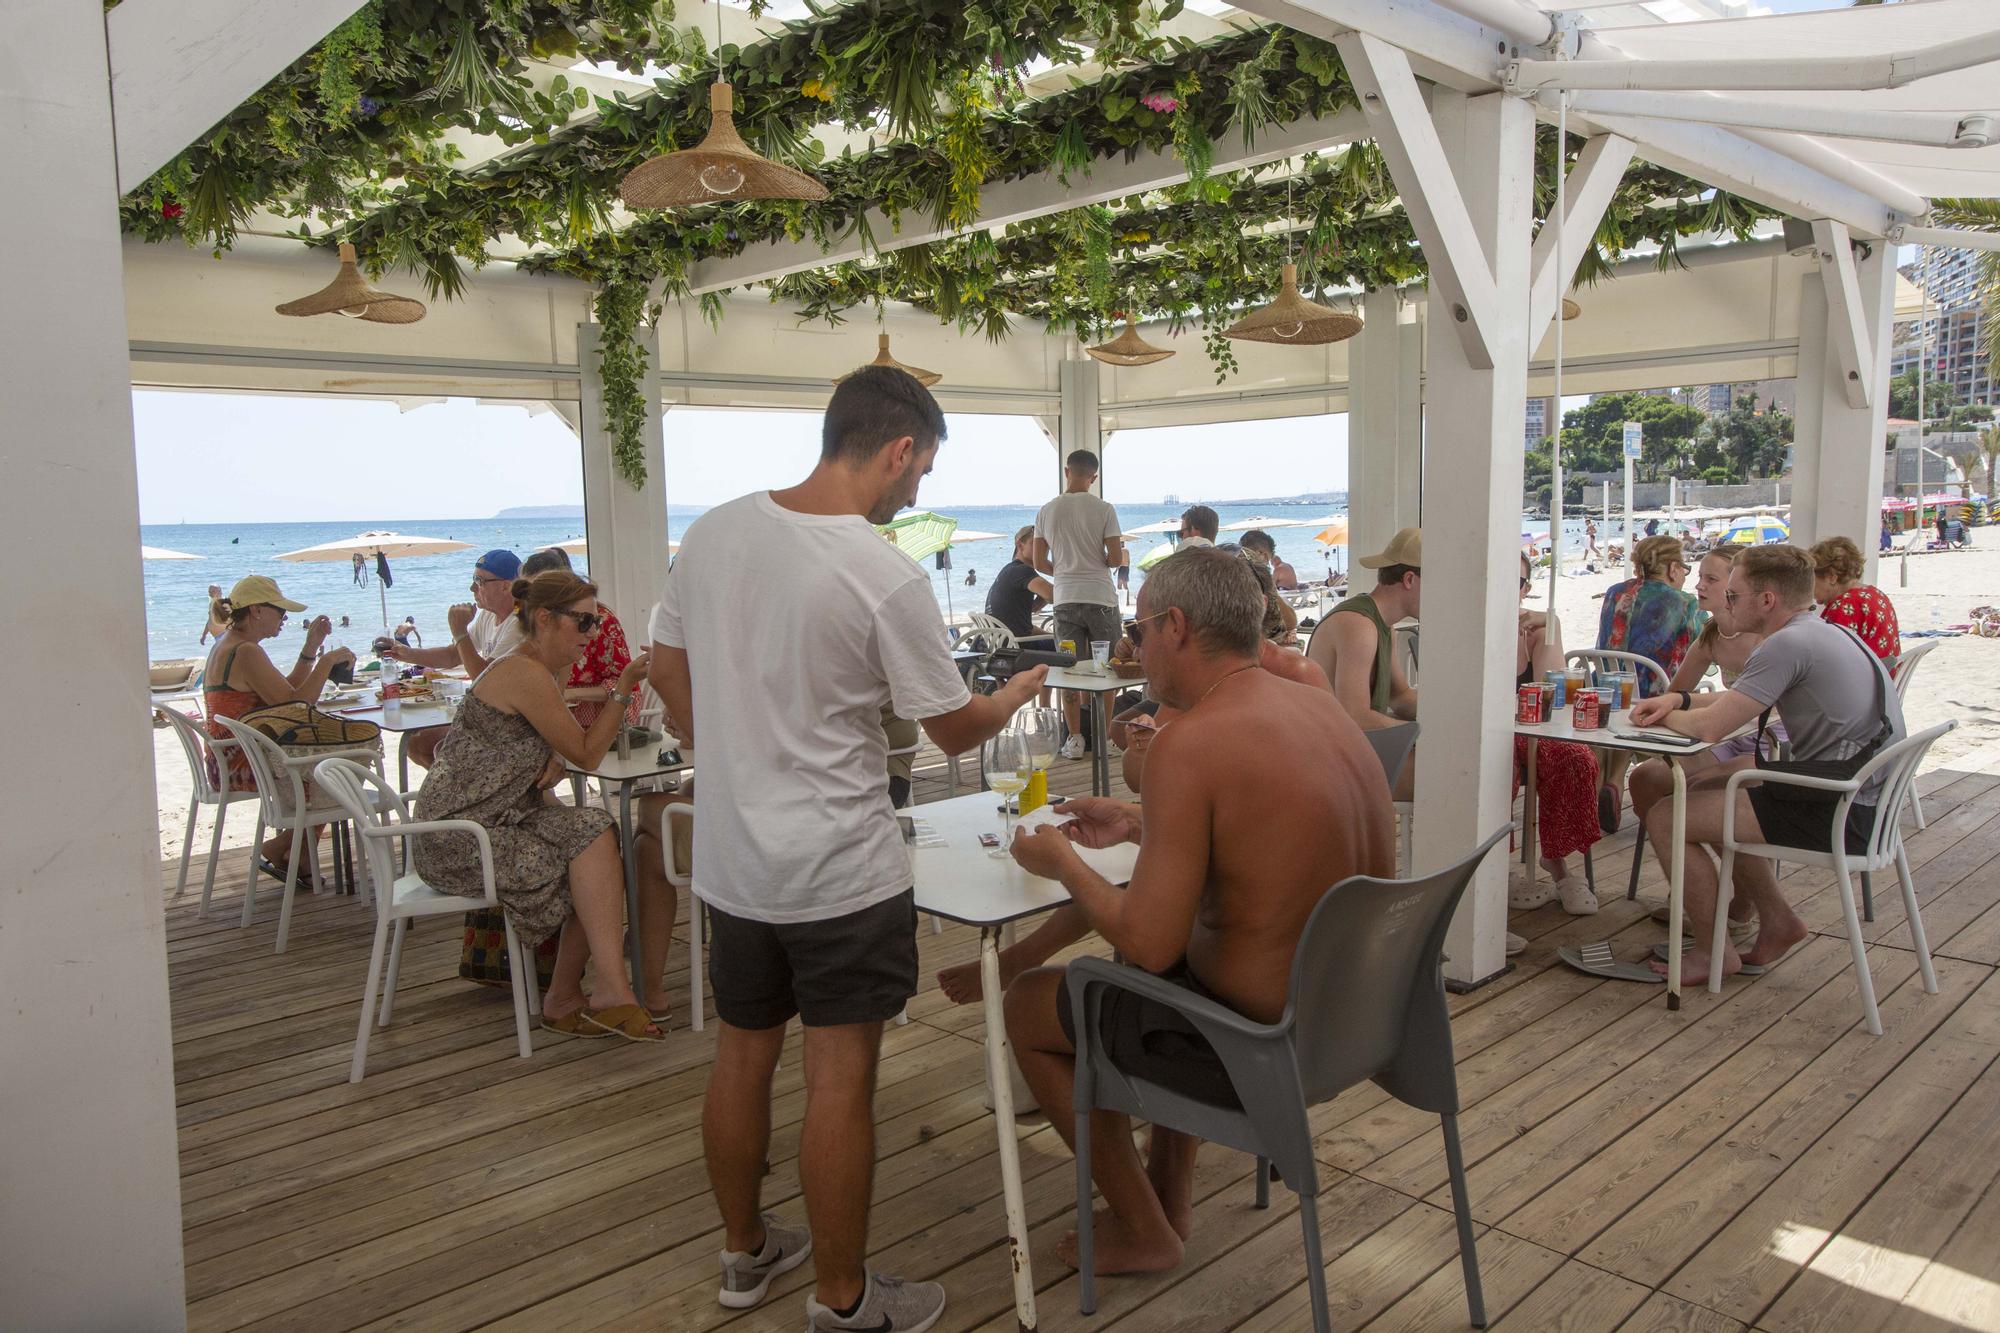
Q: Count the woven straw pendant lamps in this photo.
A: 6